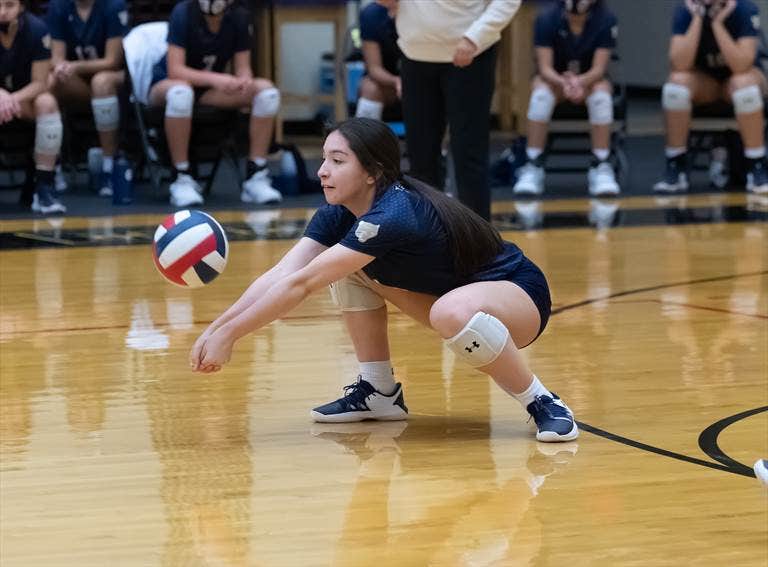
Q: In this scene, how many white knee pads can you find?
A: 11